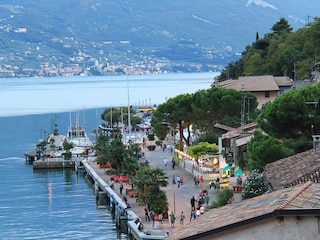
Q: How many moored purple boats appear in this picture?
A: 0